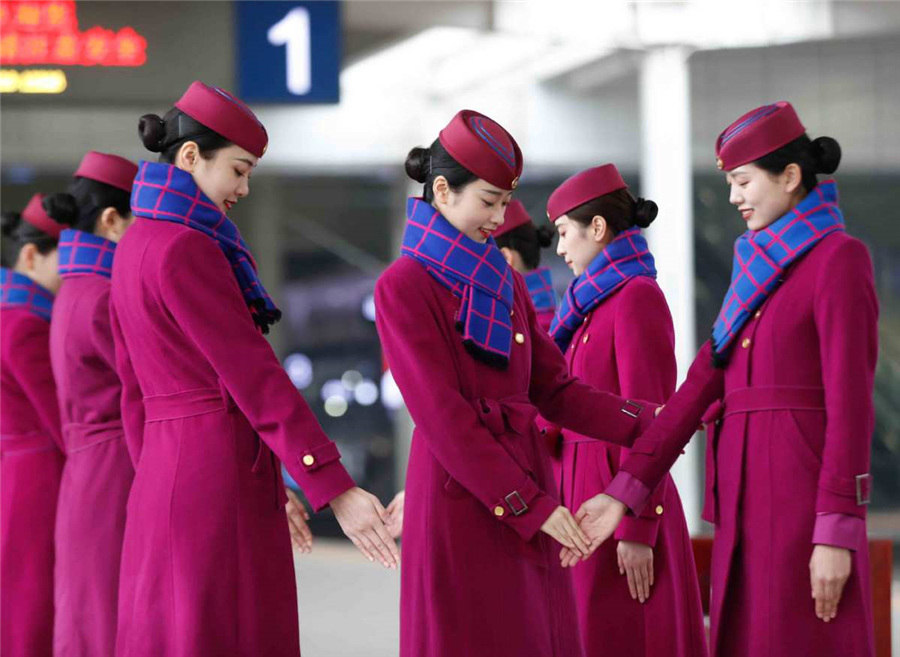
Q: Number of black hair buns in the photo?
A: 7